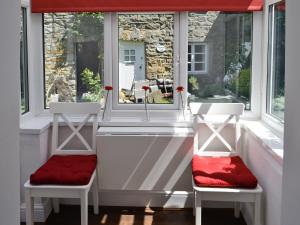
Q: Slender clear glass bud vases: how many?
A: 3